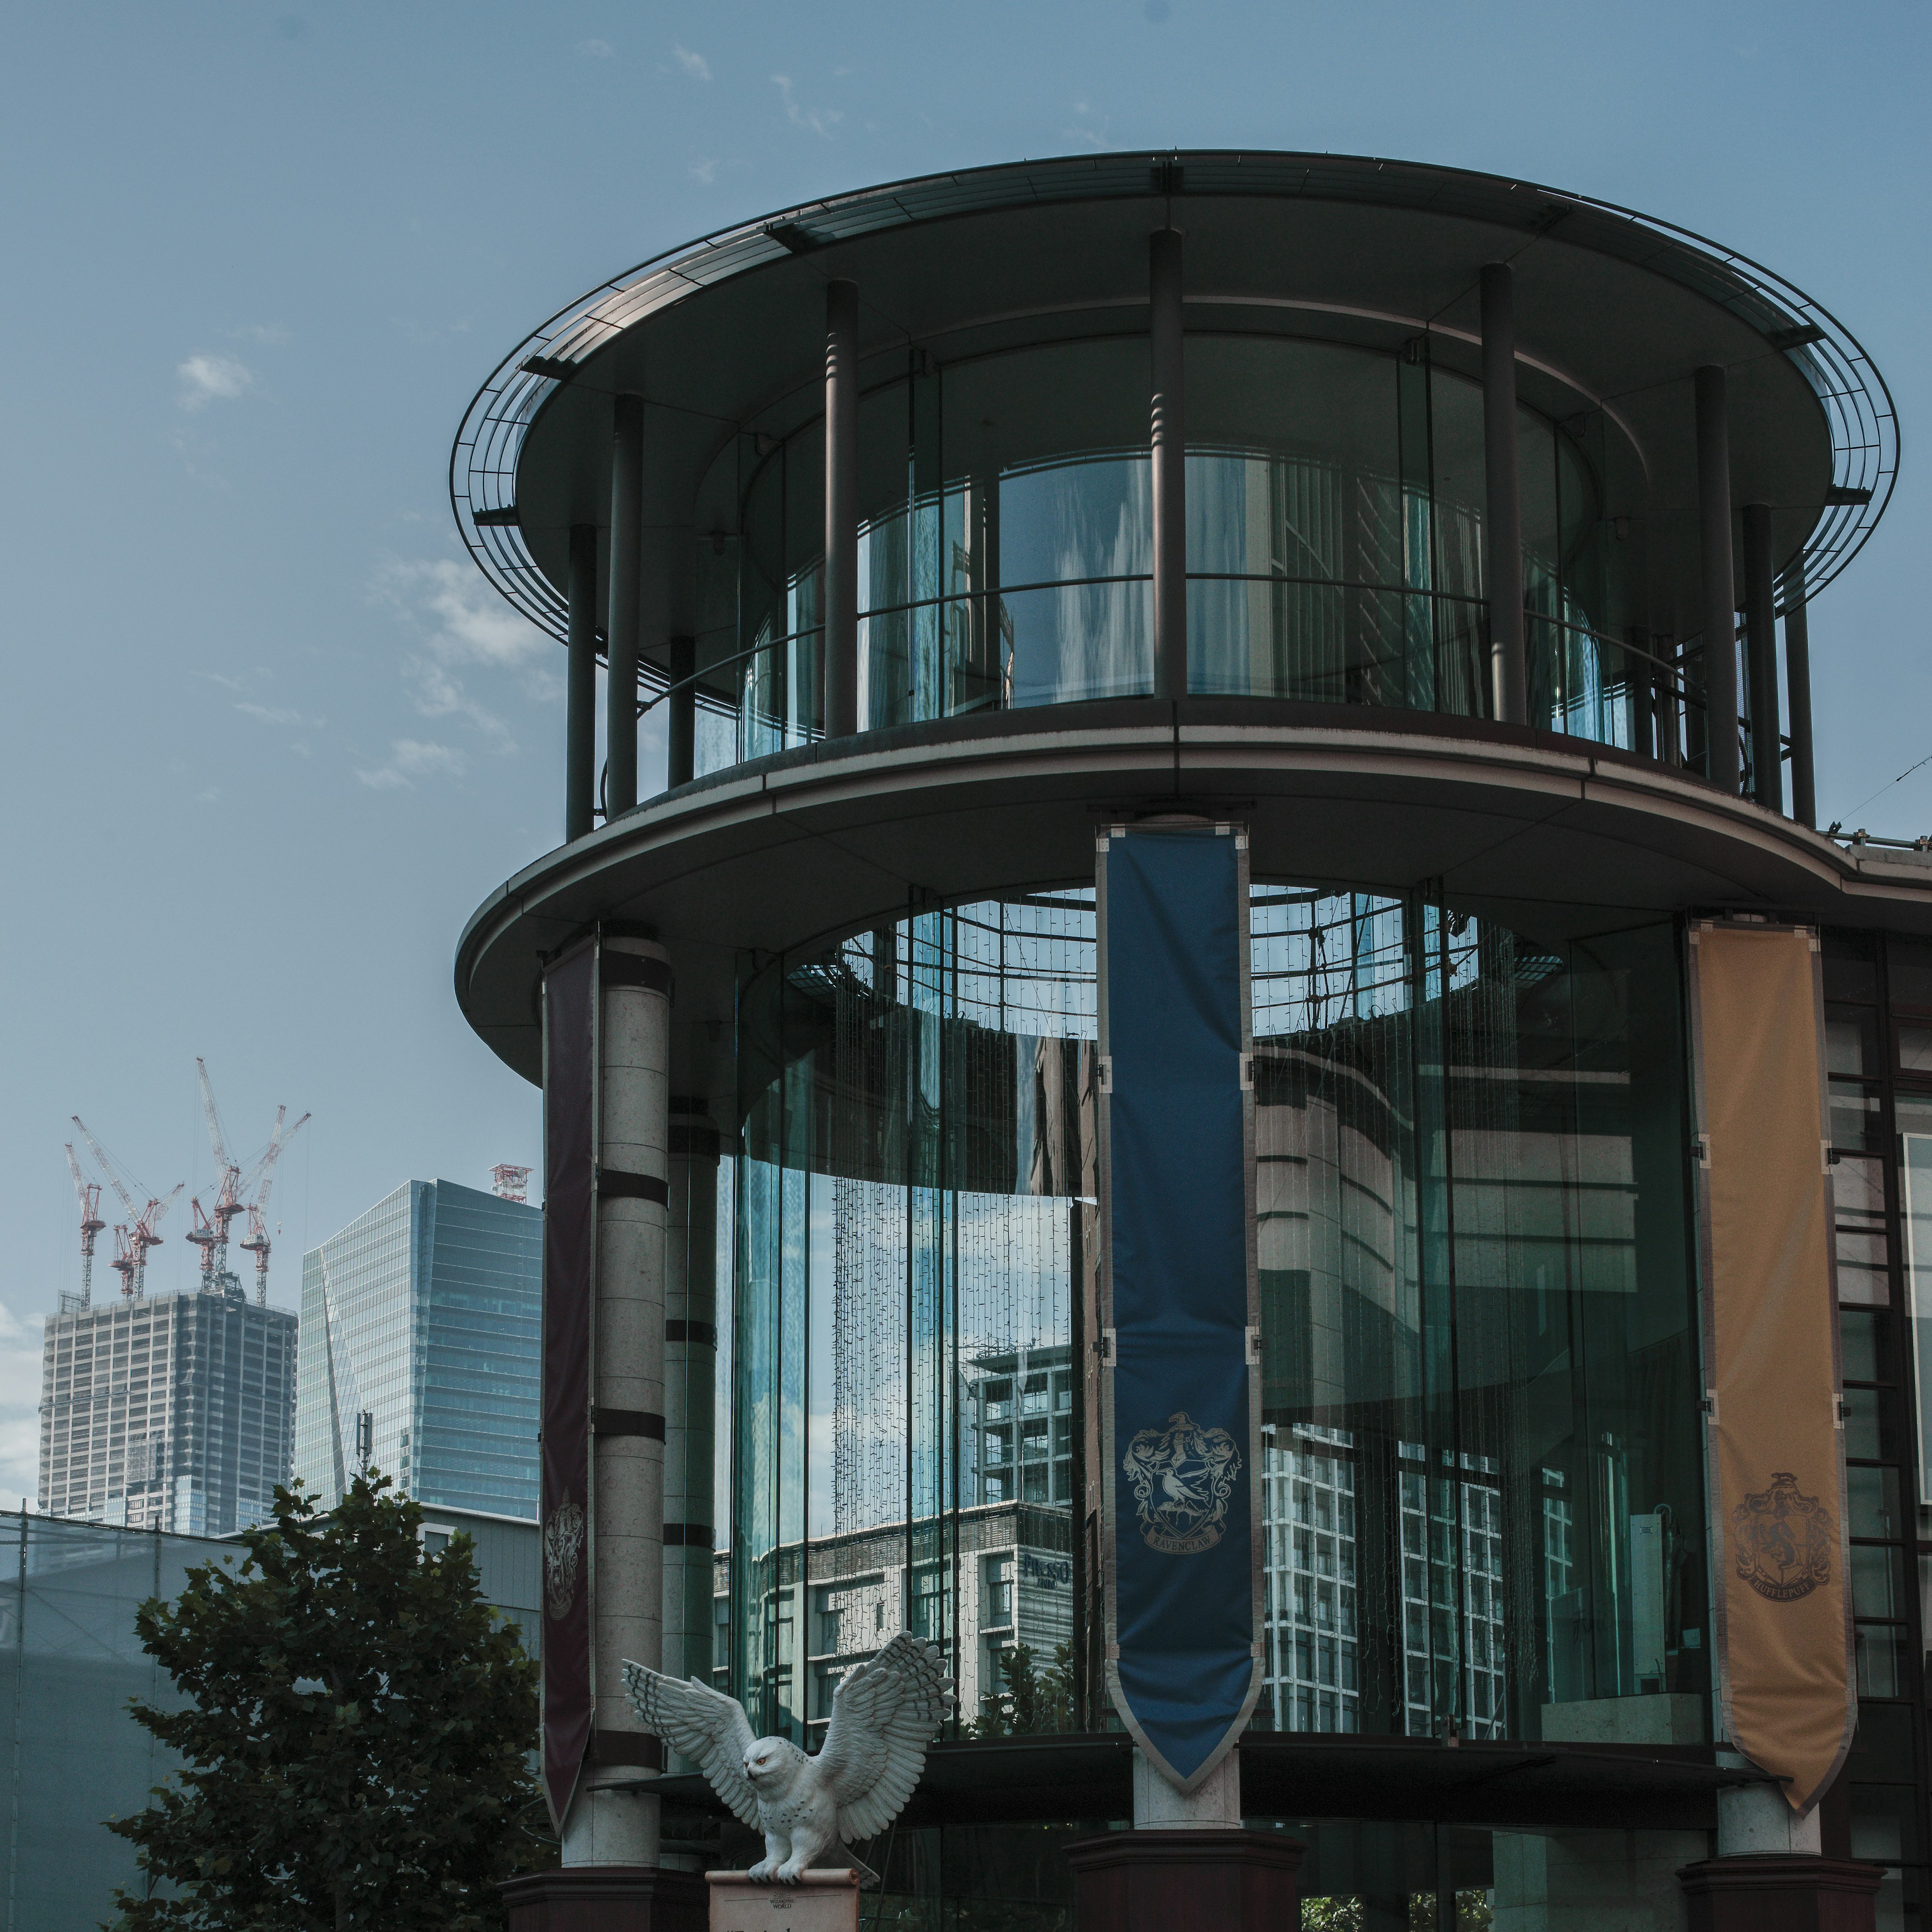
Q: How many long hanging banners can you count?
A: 3